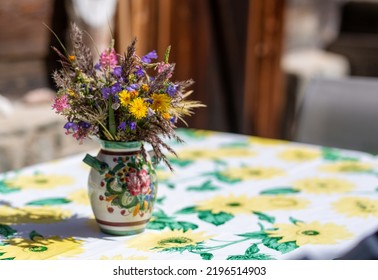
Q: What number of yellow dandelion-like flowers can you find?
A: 3